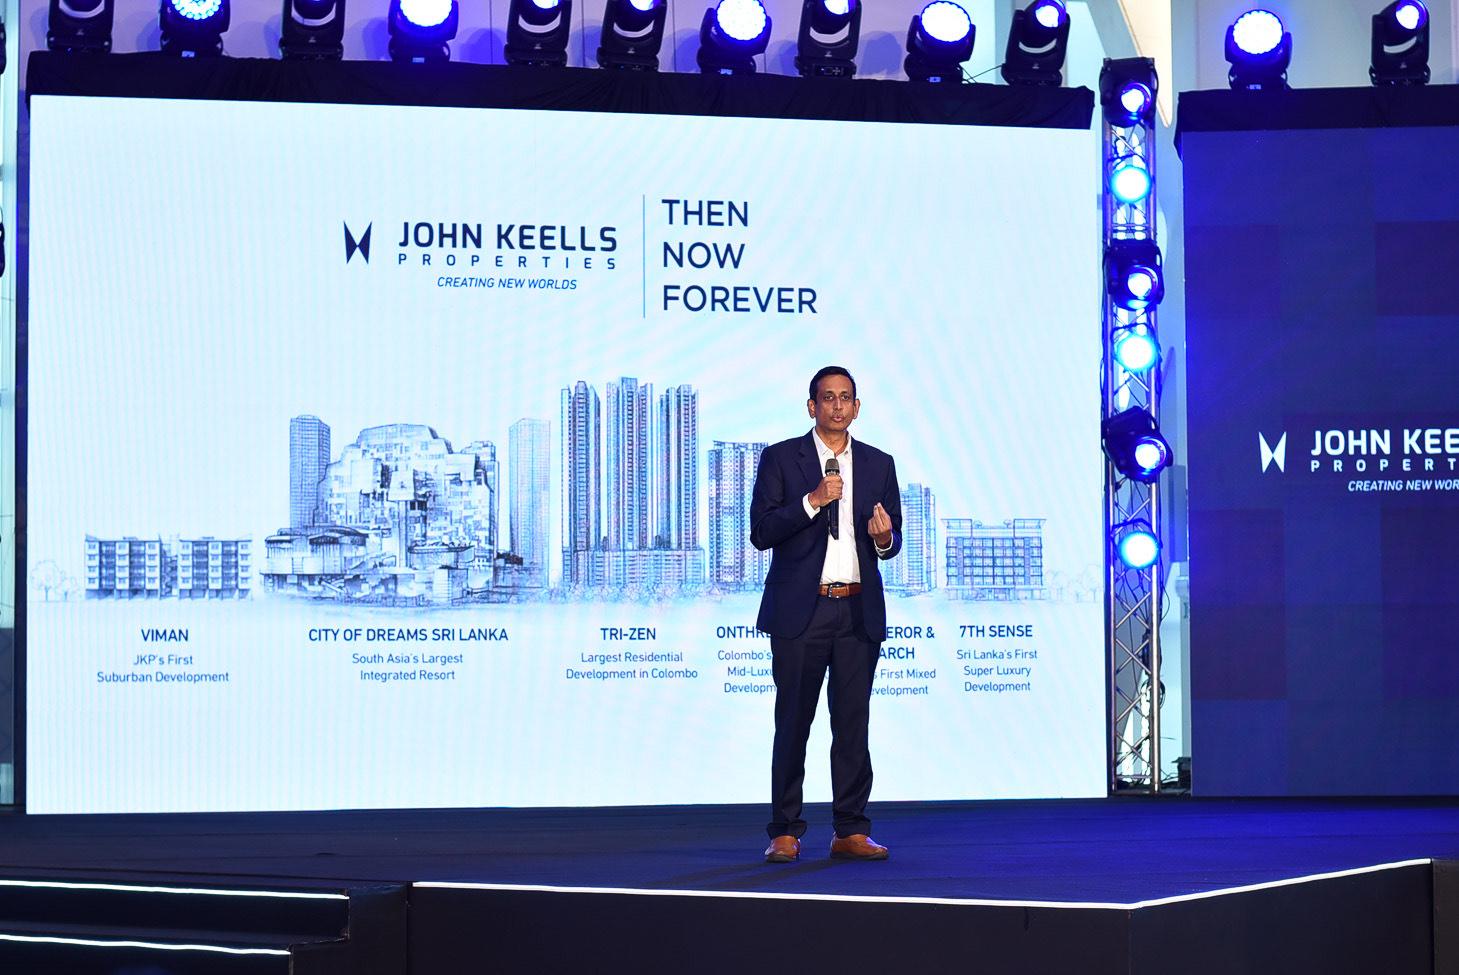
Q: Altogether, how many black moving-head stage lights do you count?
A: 15